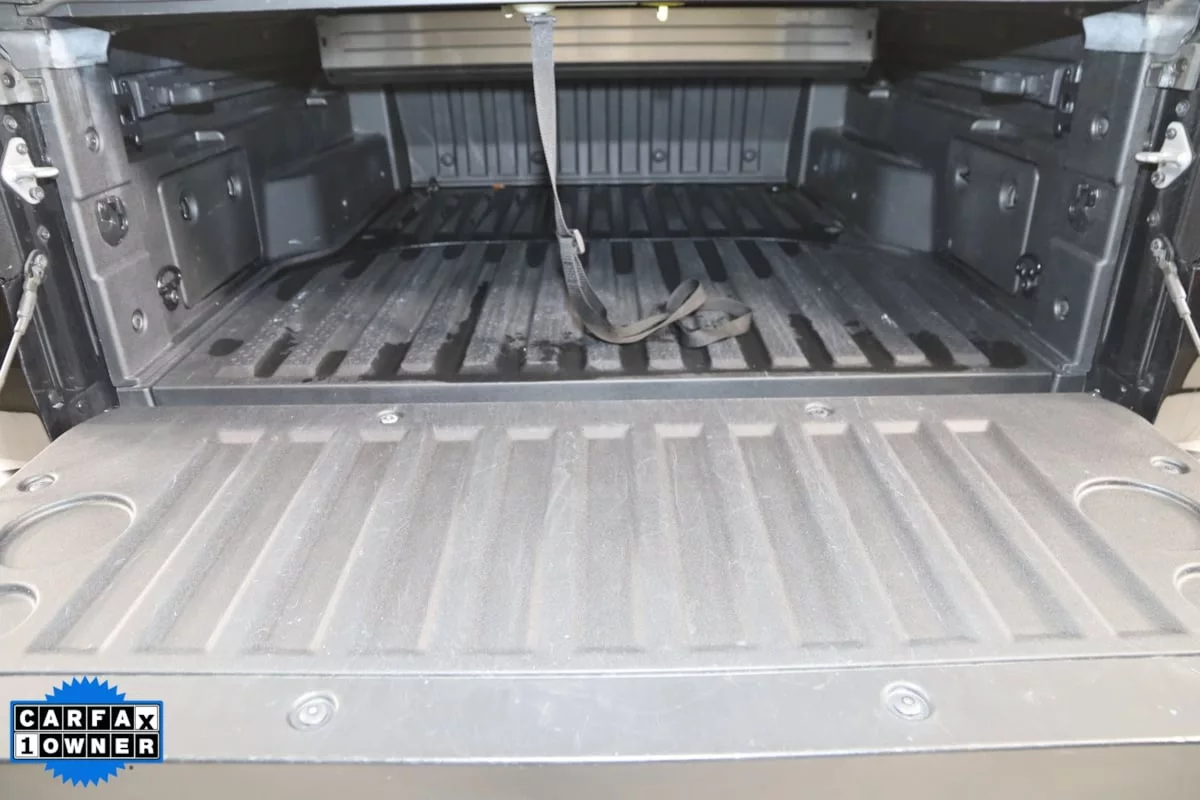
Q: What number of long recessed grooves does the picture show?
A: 11